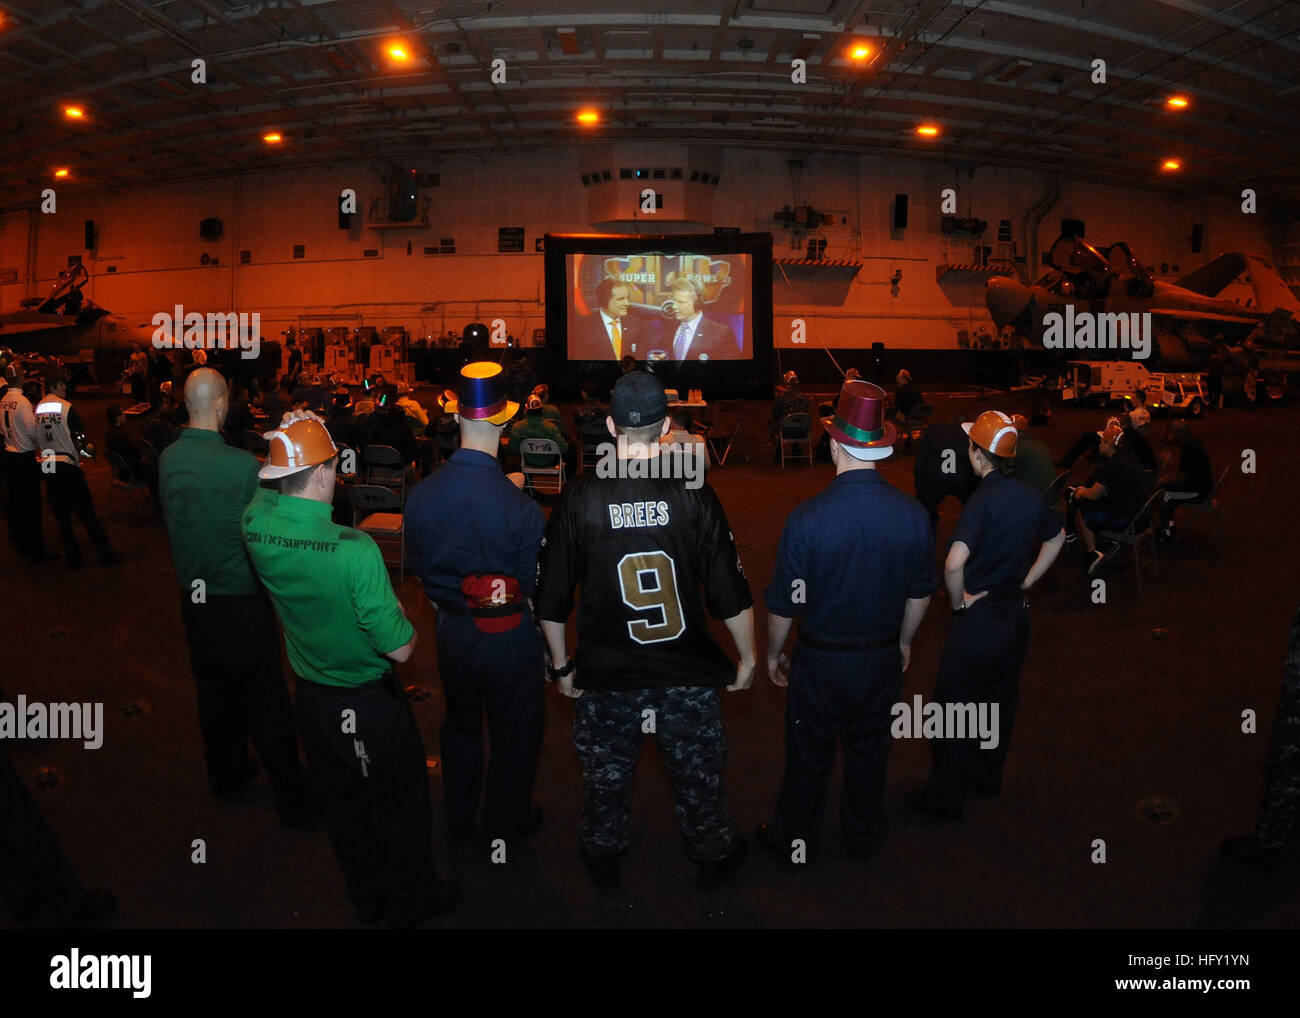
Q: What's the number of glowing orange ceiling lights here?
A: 9